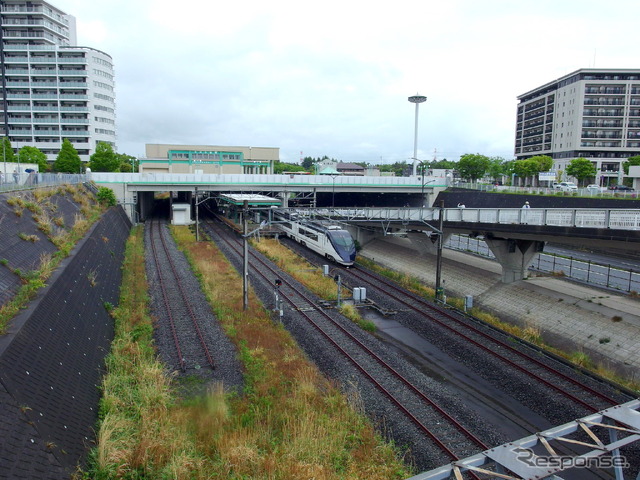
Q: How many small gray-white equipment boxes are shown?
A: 4